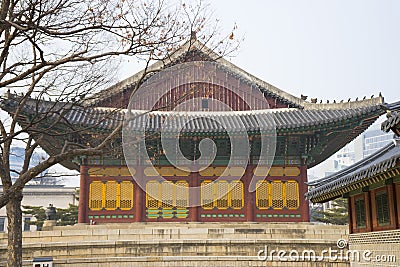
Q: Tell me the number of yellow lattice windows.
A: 12